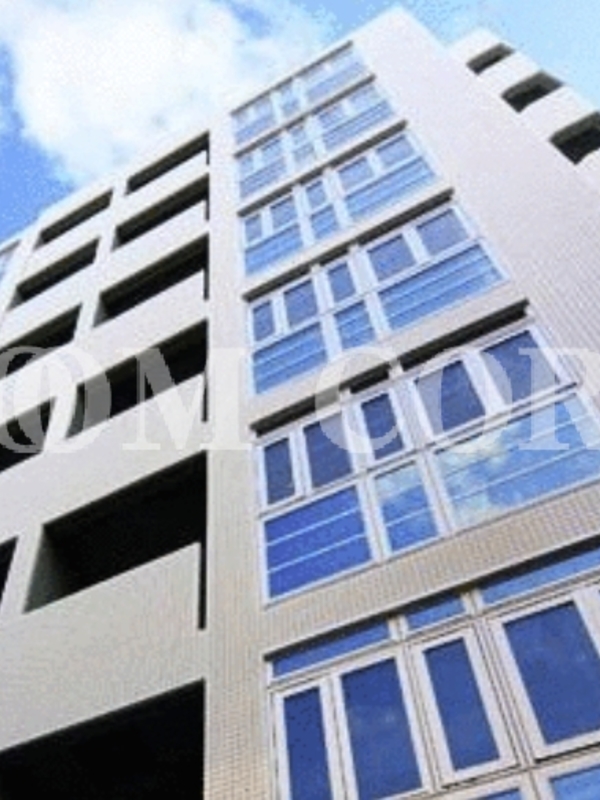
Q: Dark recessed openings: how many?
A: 14